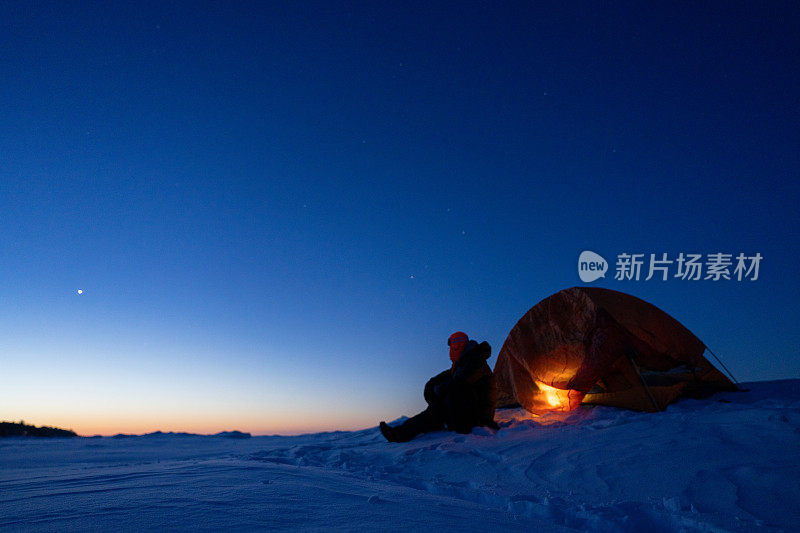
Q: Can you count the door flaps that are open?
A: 1